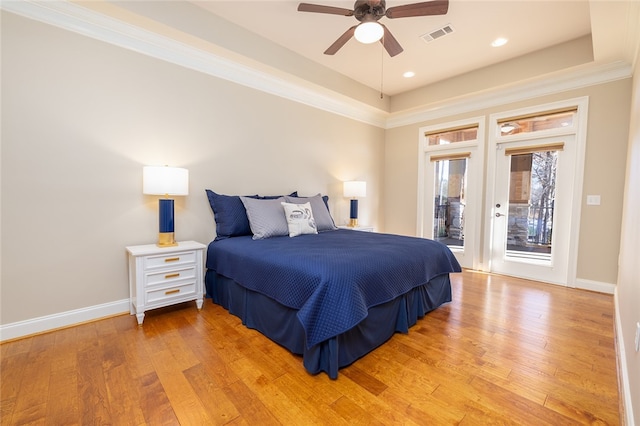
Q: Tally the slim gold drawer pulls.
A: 3